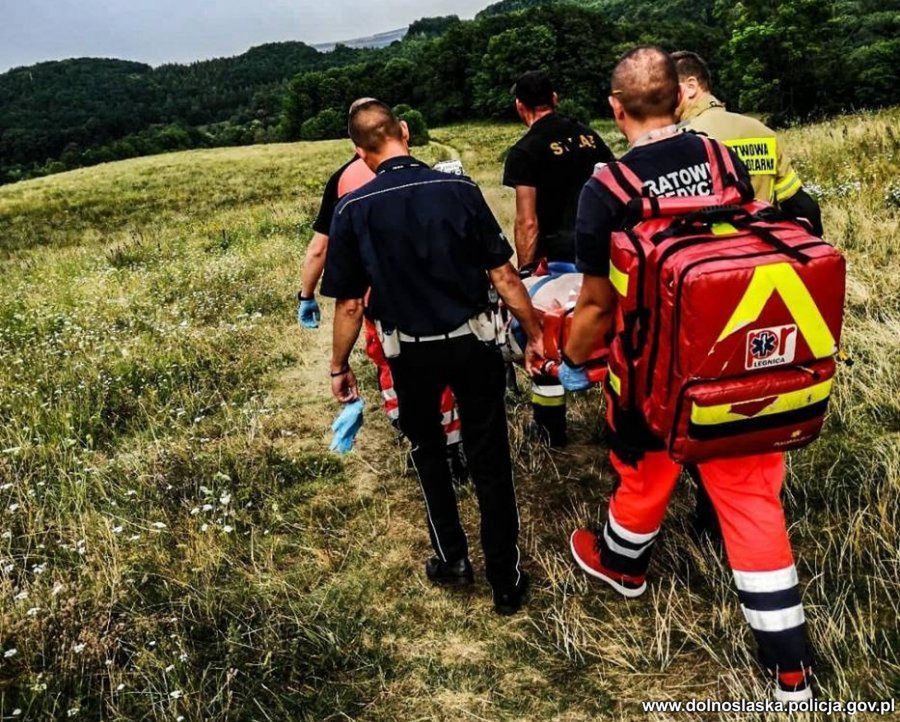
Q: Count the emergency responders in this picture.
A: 5